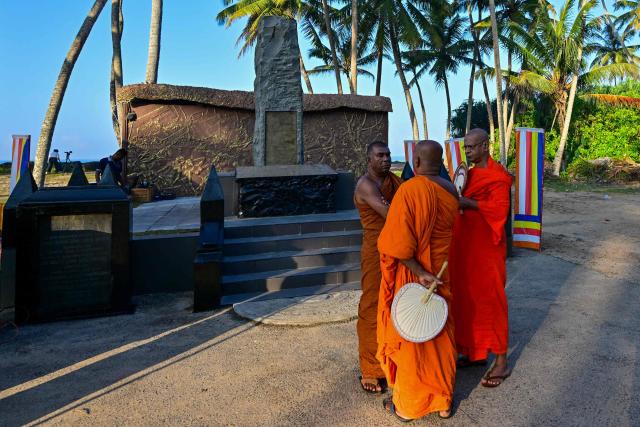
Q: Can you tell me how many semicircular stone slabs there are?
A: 1